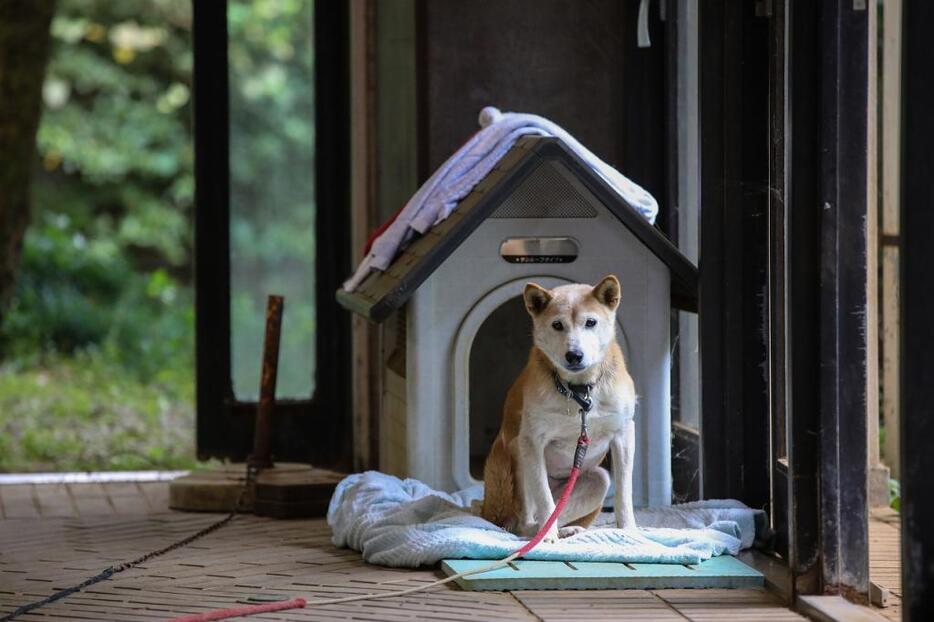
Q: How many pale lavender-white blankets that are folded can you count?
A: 1